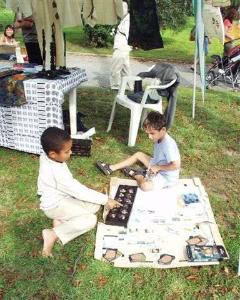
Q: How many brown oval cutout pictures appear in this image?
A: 4